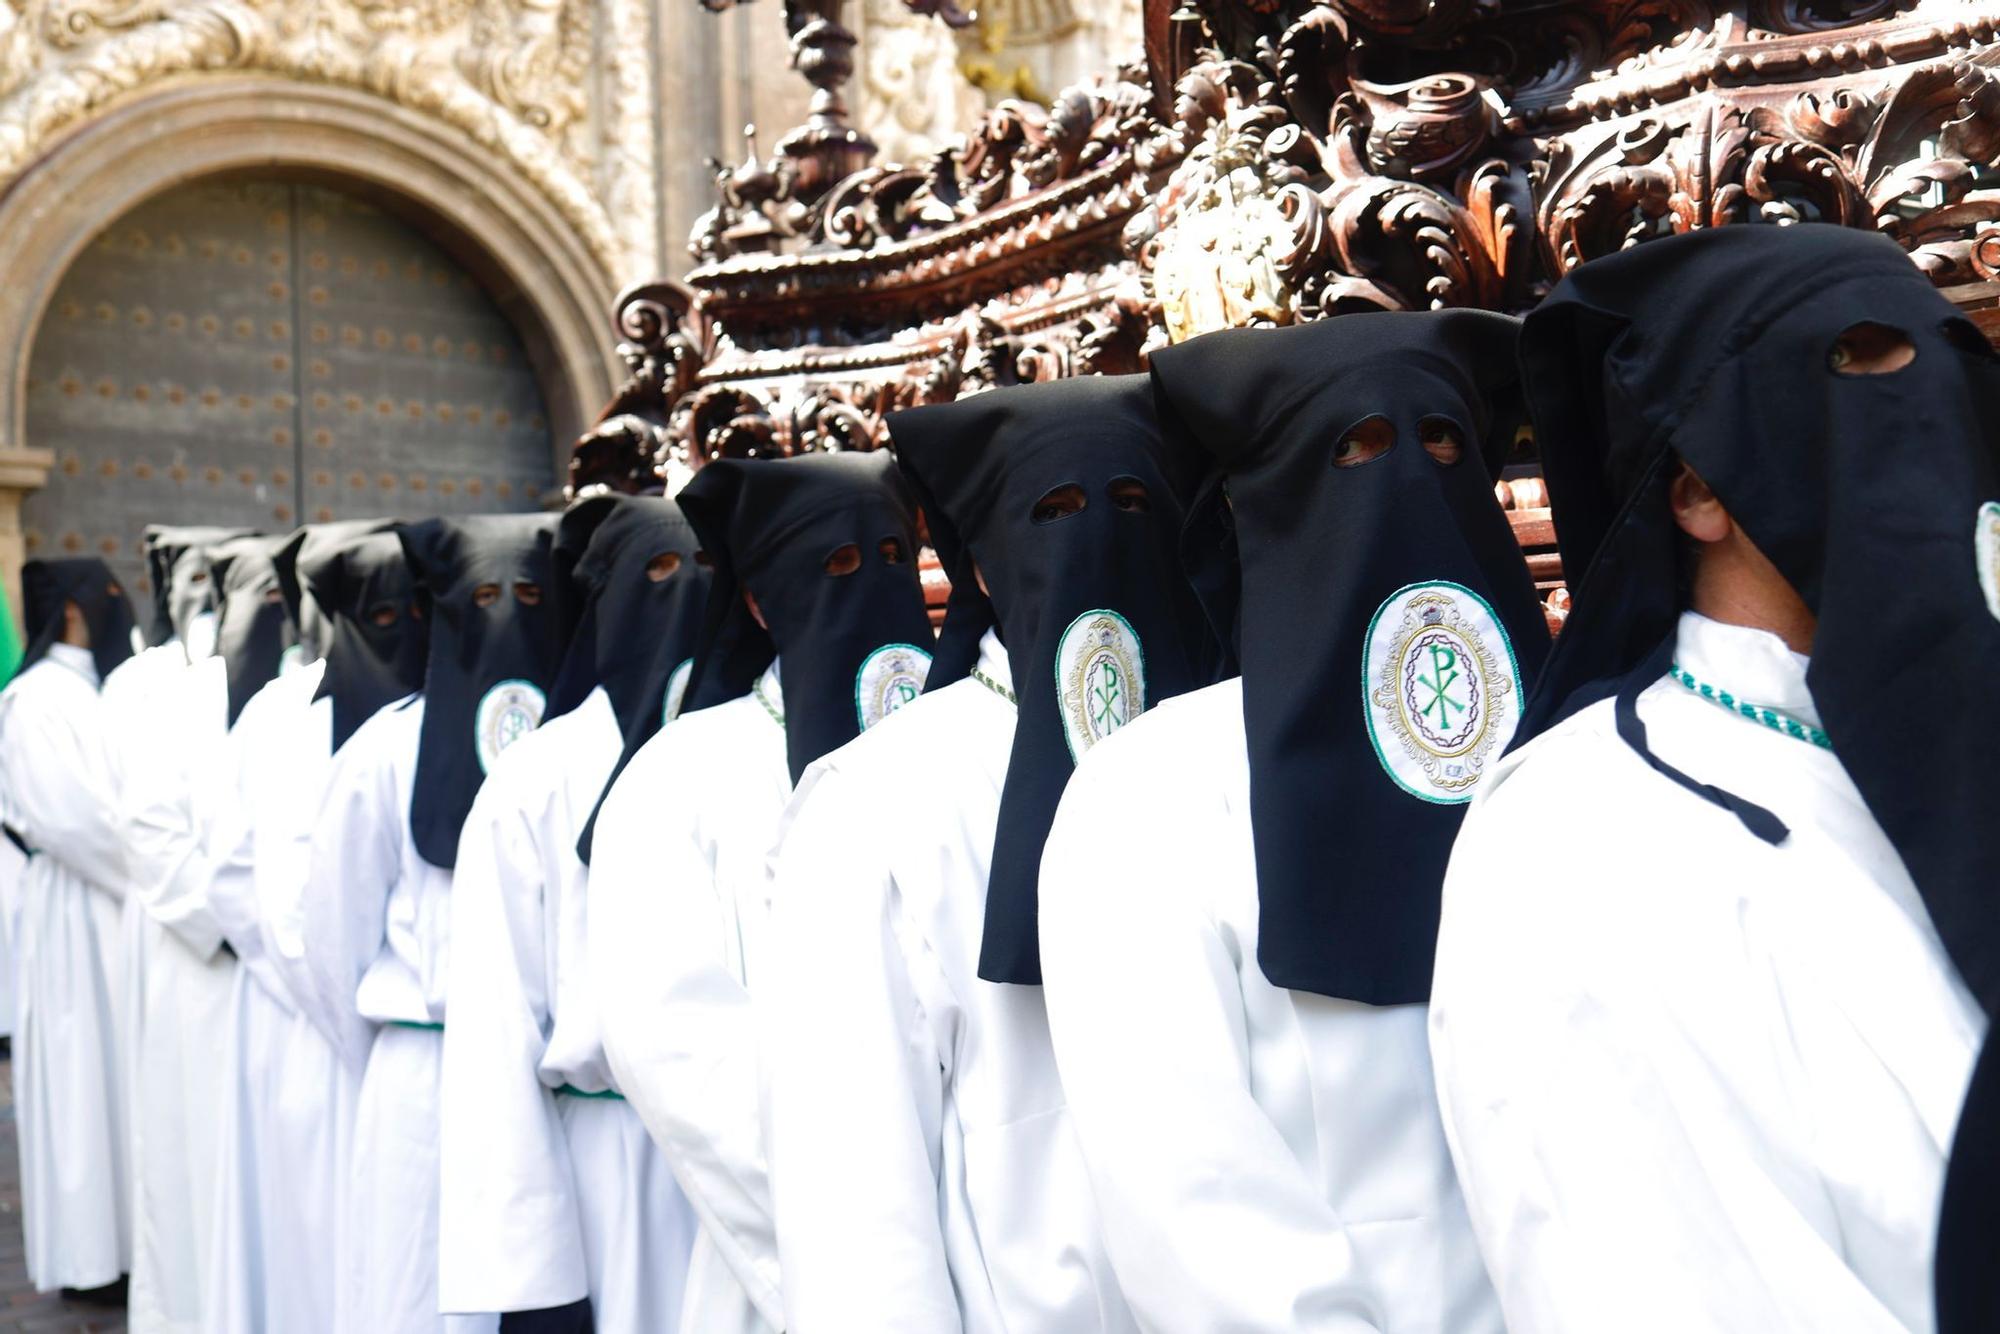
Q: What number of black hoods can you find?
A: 10